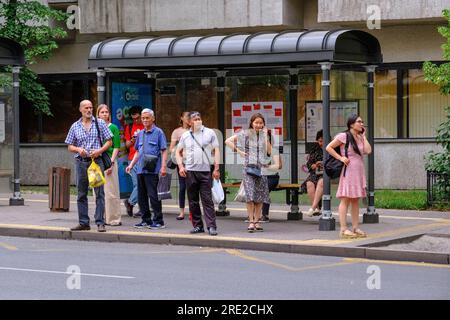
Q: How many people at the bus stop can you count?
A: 10